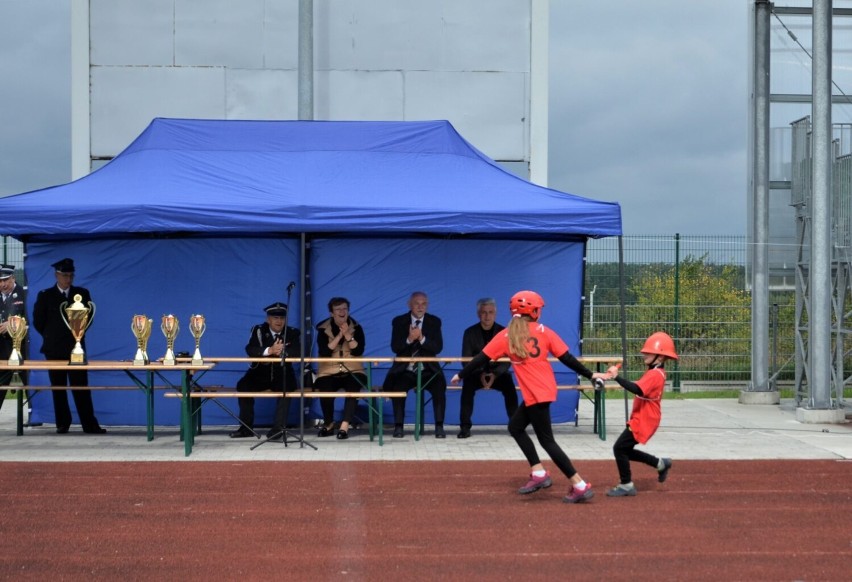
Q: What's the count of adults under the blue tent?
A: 6